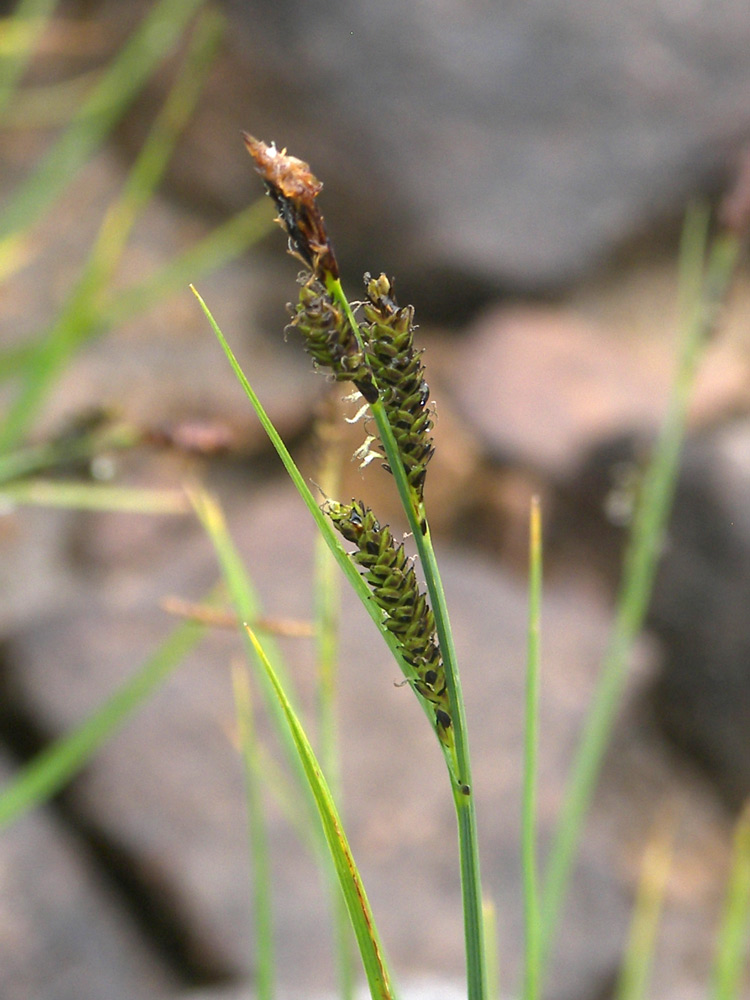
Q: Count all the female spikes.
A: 3